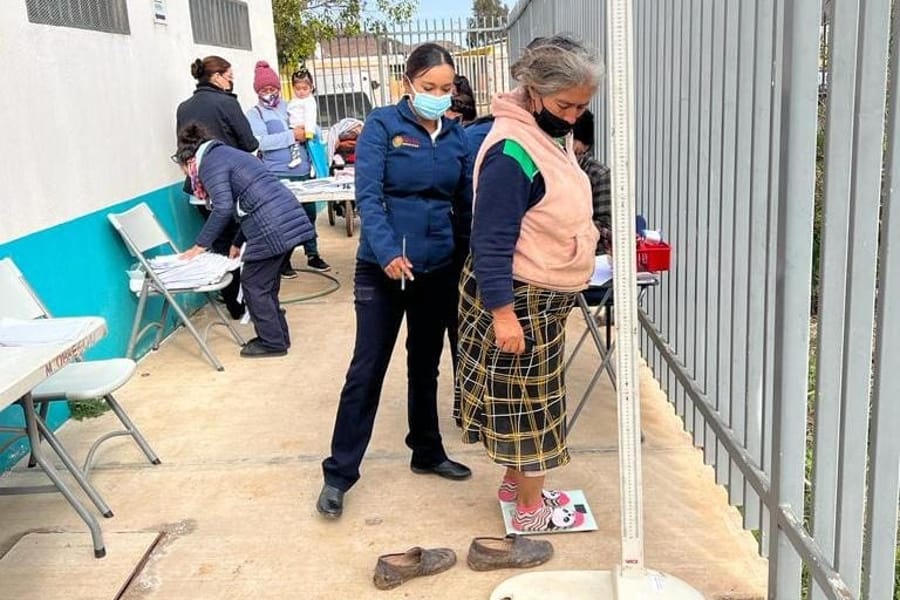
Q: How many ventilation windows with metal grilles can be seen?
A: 2